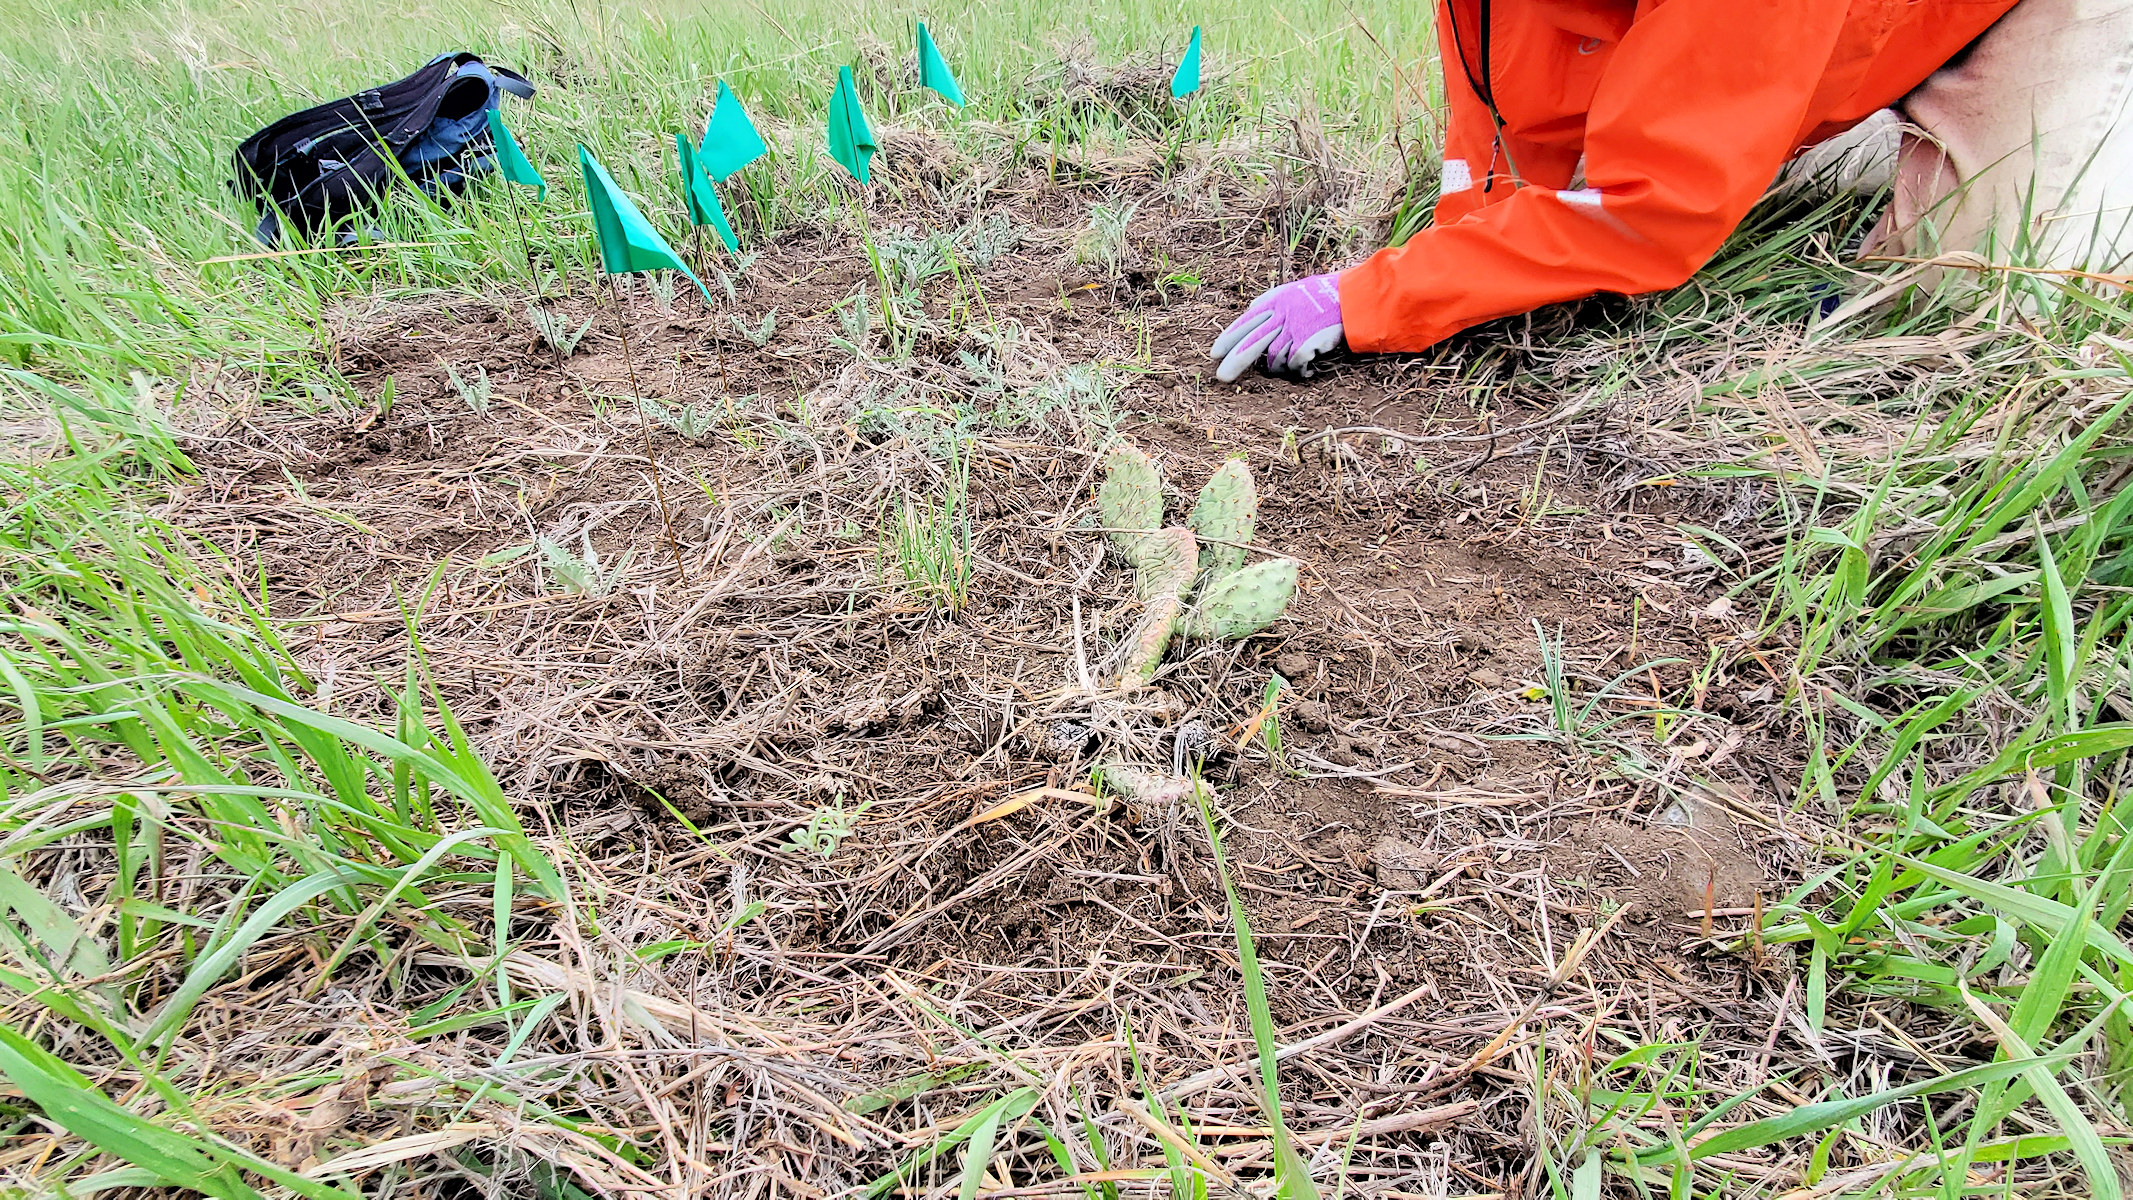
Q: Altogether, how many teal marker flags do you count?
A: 7